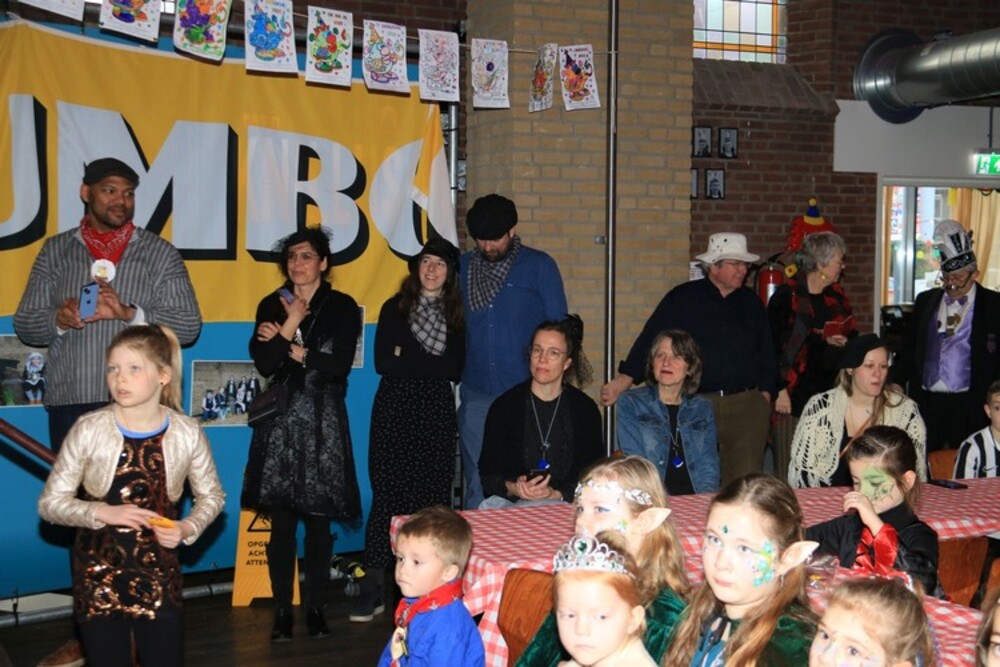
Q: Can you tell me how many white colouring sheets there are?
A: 10